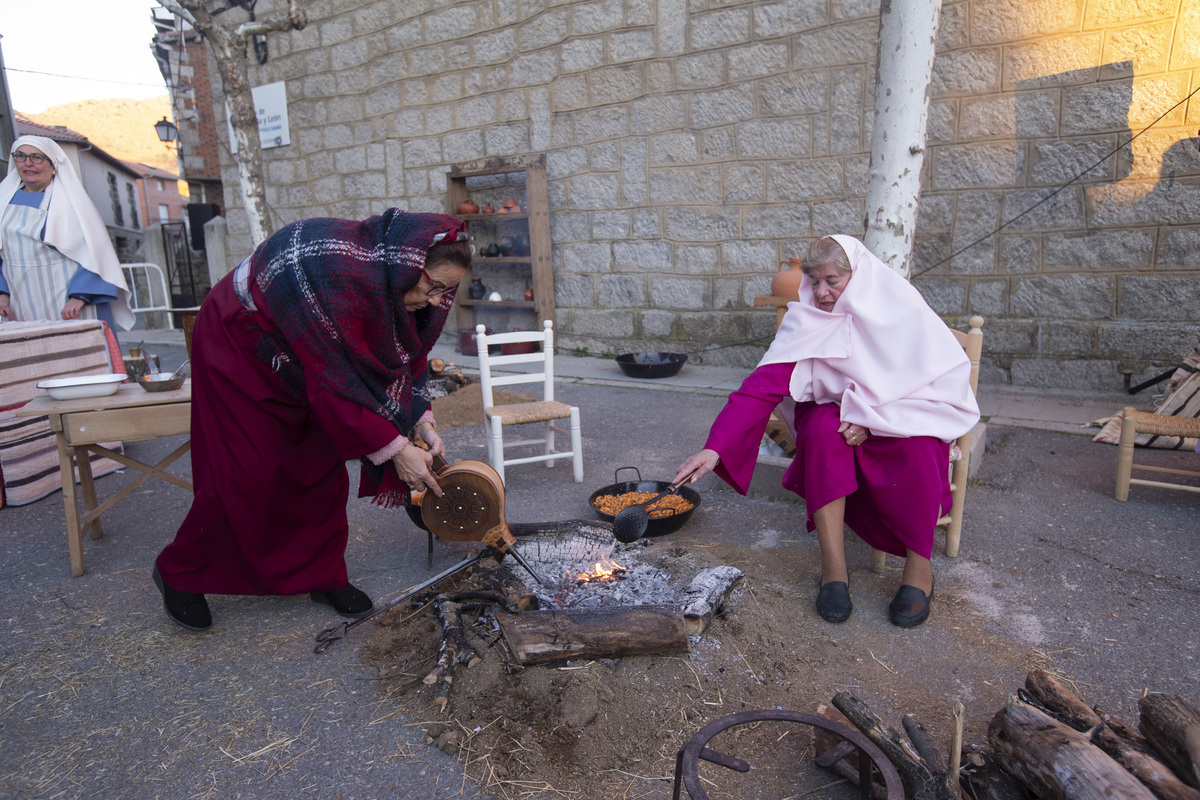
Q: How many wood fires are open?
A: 1